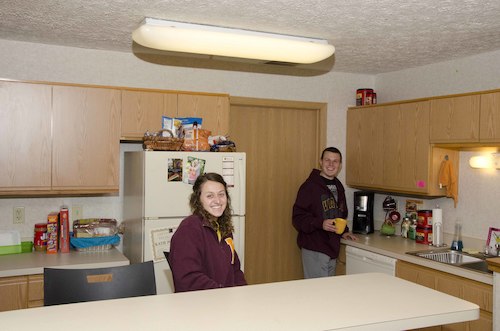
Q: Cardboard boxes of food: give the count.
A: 2